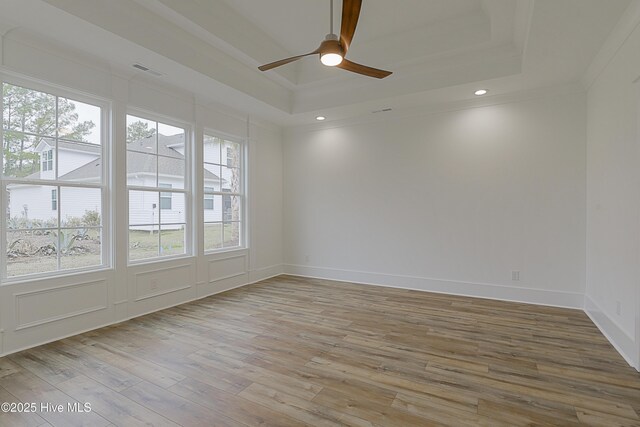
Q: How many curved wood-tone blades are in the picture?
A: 3